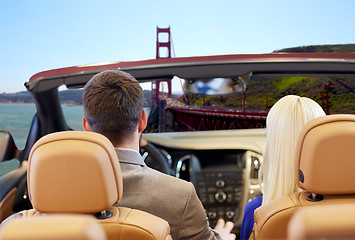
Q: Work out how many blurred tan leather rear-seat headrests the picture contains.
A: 2